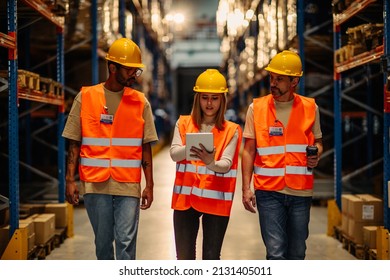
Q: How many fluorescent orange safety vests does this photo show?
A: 3